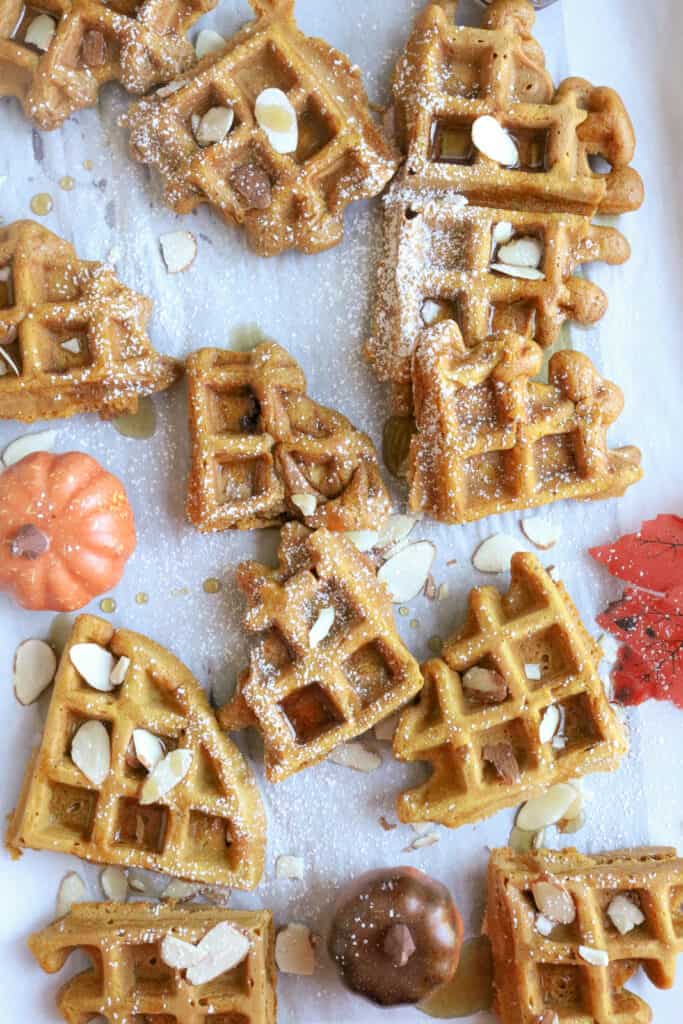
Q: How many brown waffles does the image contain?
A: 12